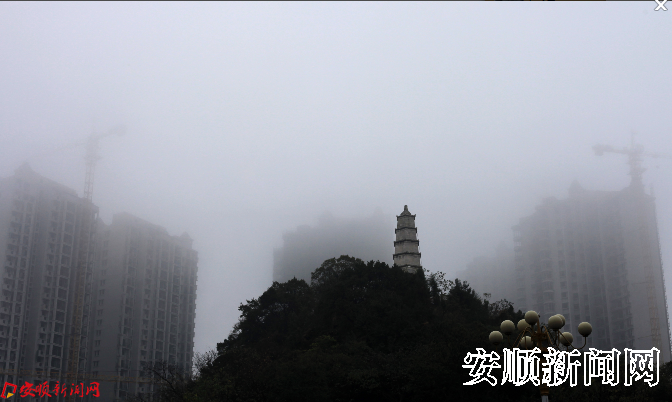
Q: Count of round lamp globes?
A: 9